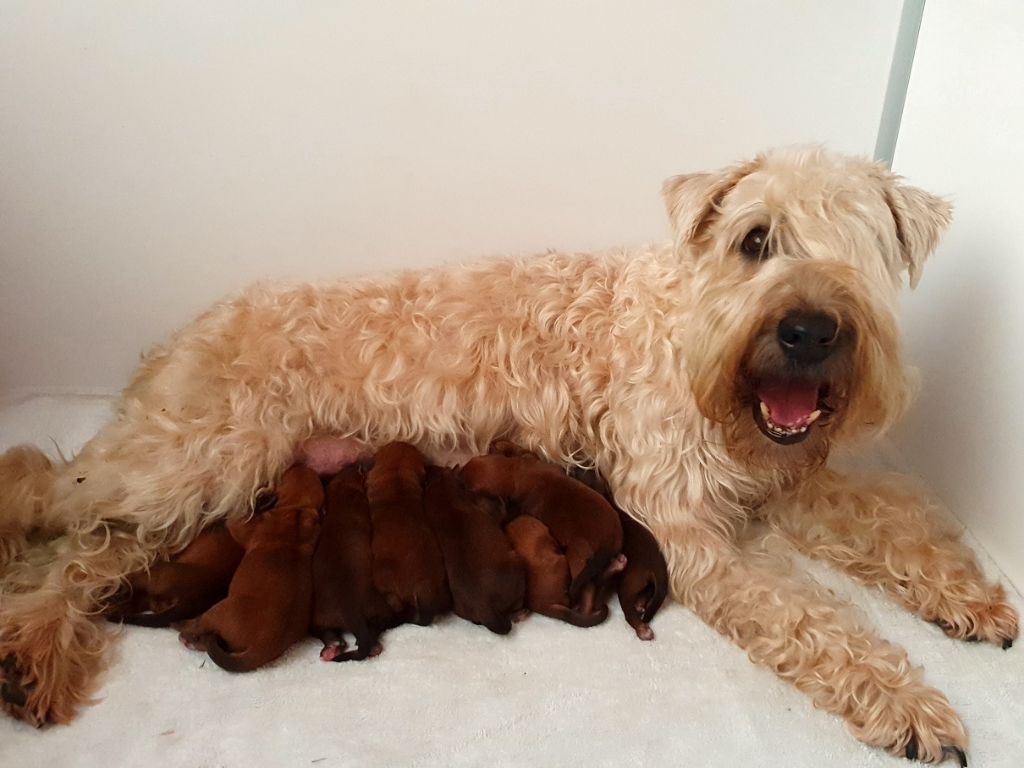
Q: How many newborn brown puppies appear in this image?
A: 8